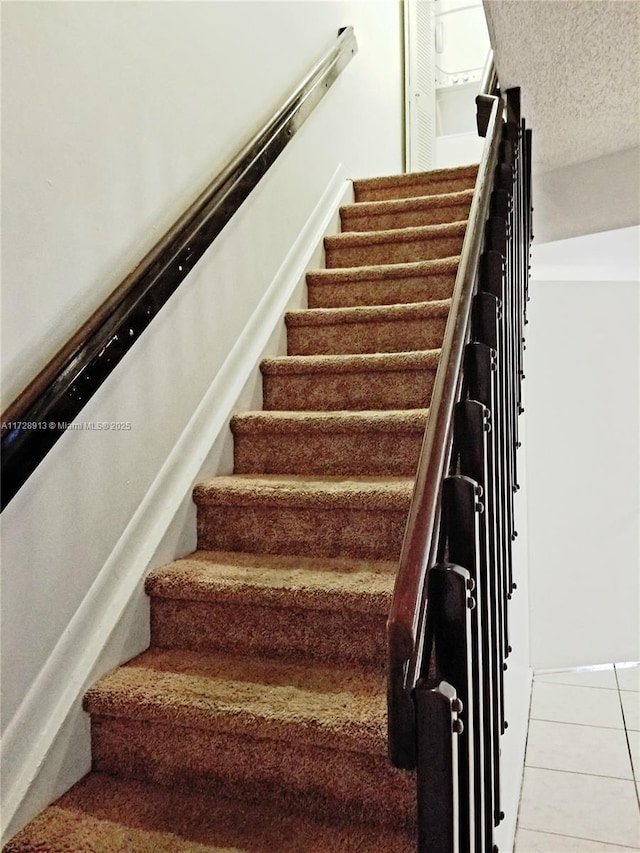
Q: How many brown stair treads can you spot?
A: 11